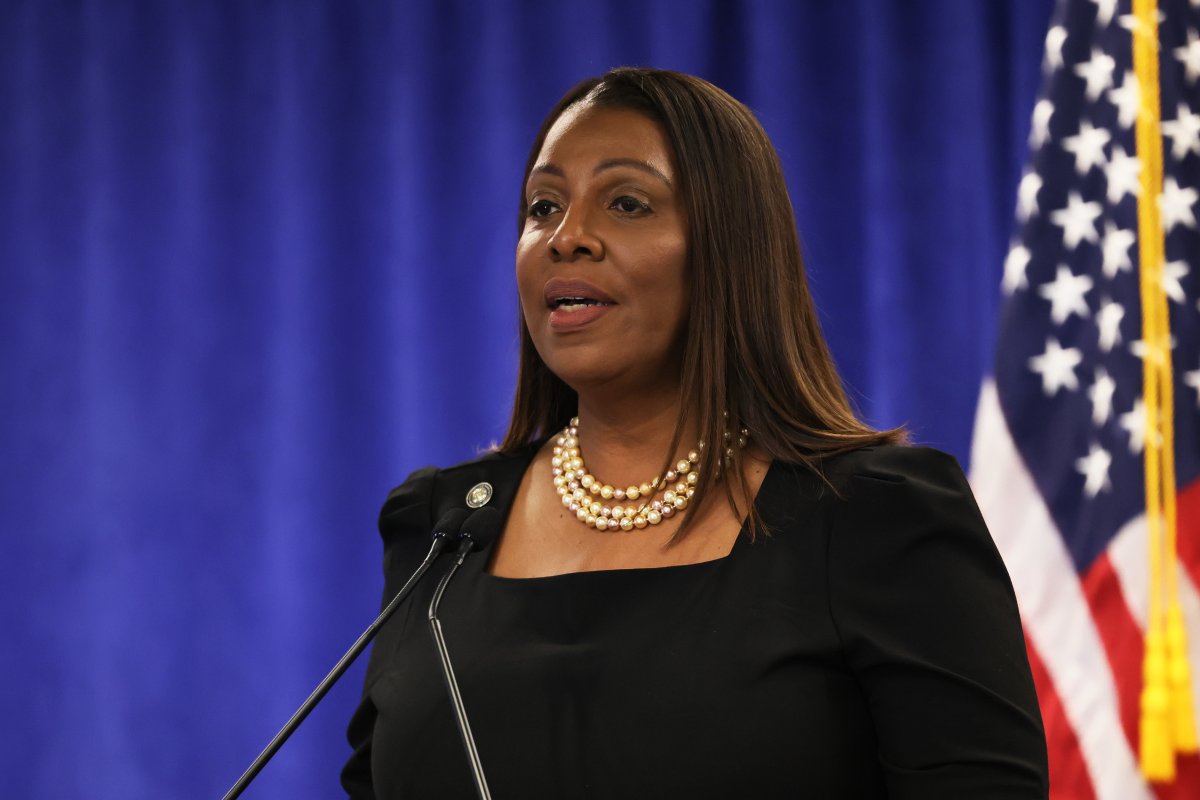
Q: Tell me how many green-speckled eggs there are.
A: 0